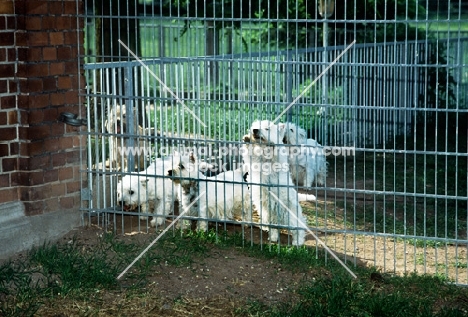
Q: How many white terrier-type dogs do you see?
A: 4